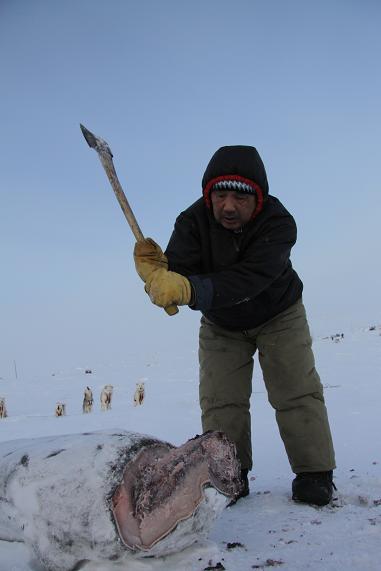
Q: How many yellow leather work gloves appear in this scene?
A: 2